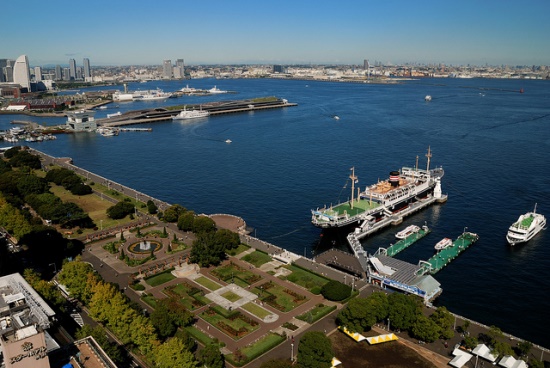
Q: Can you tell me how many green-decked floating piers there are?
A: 2